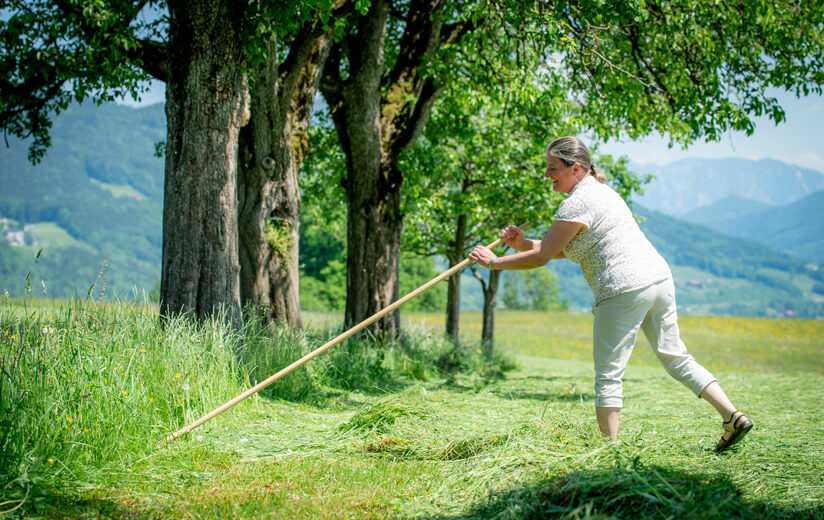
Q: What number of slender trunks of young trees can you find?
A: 2